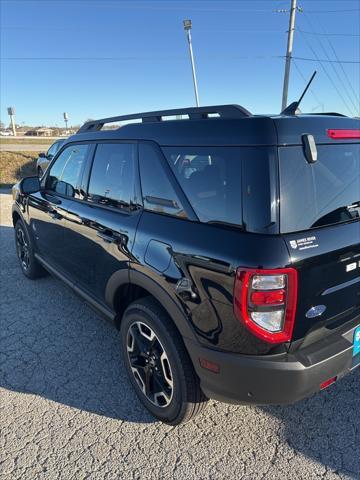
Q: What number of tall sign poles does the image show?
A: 2